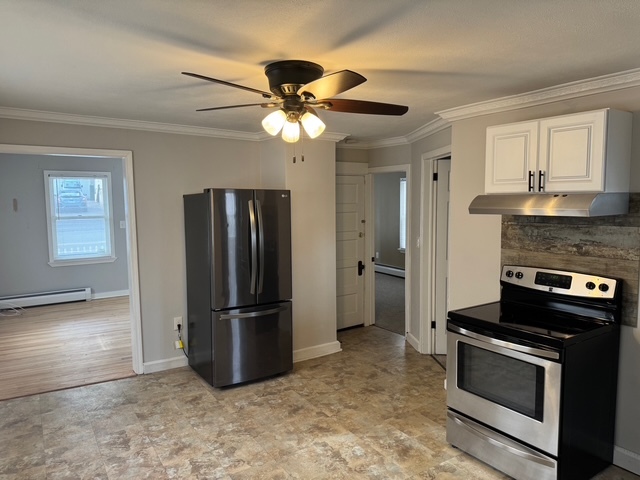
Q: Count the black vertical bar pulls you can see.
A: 2